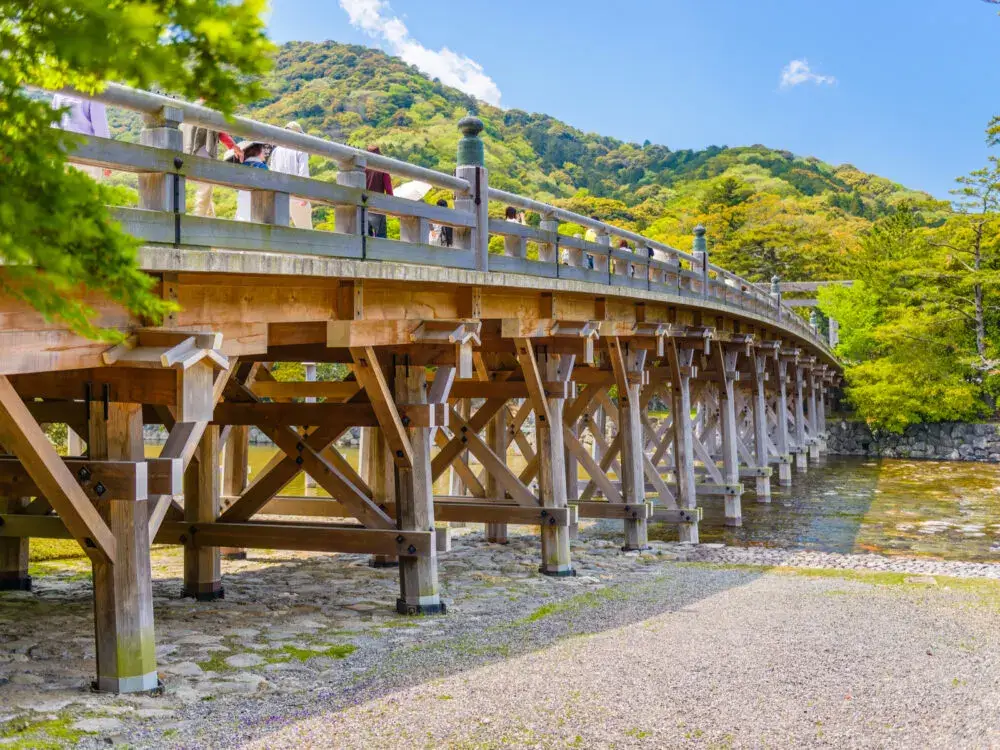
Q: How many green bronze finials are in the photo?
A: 4